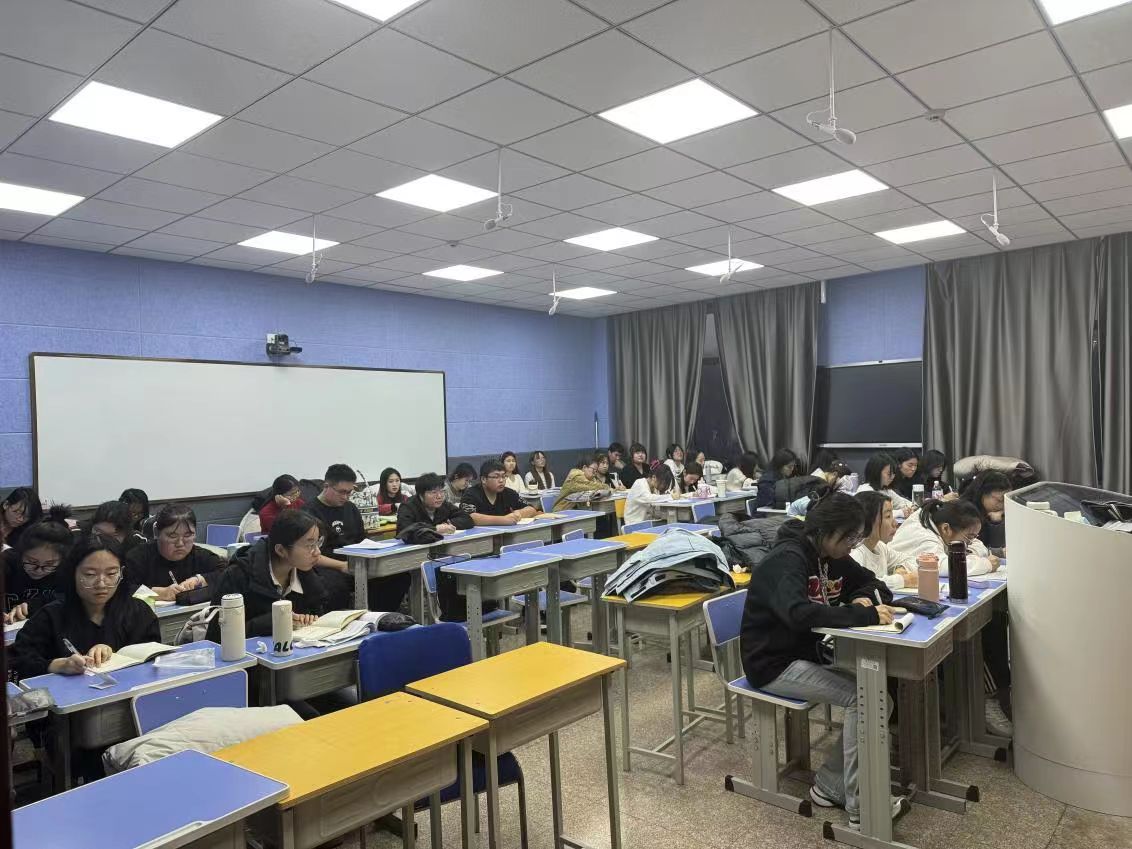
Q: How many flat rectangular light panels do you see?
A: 14